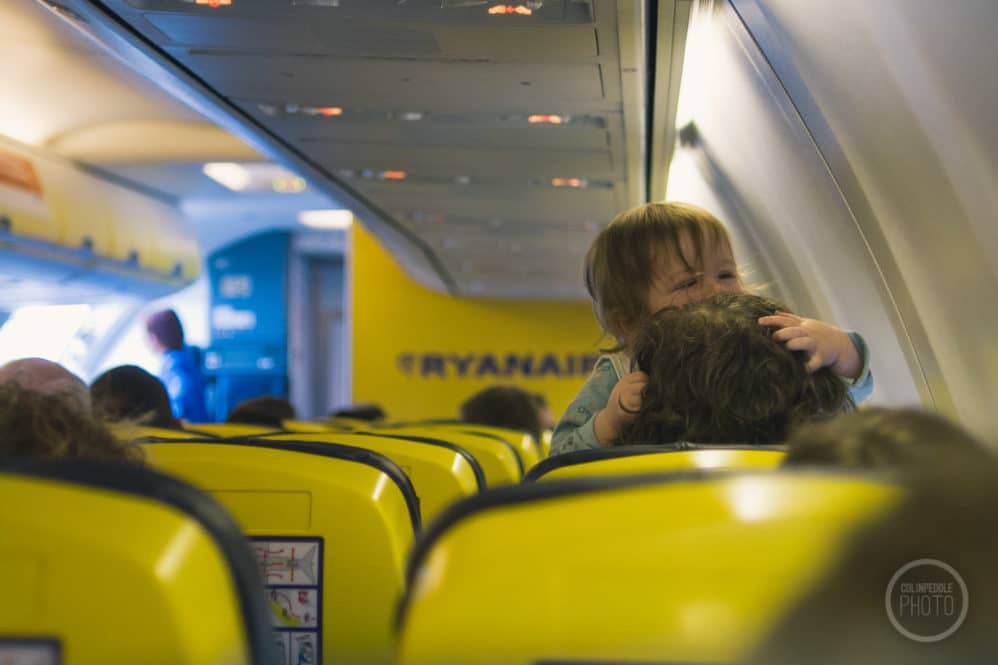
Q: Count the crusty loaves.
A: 0